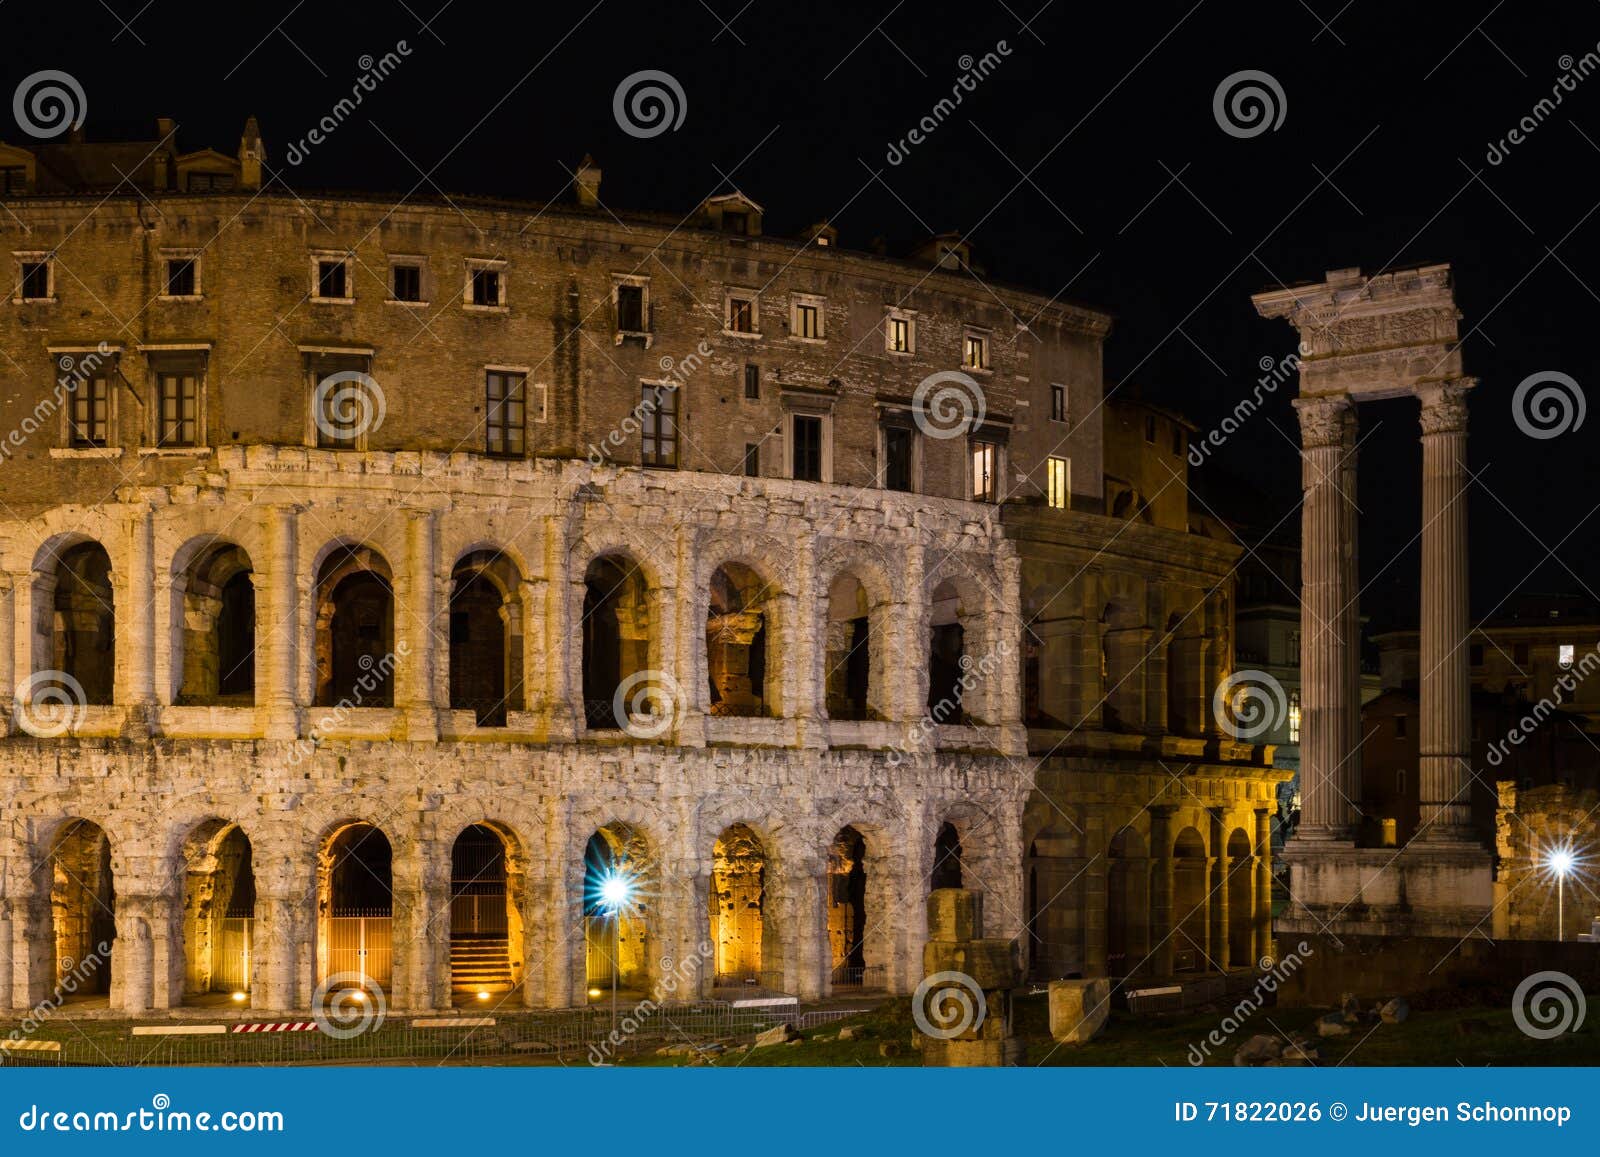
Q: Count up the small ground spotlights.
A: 4